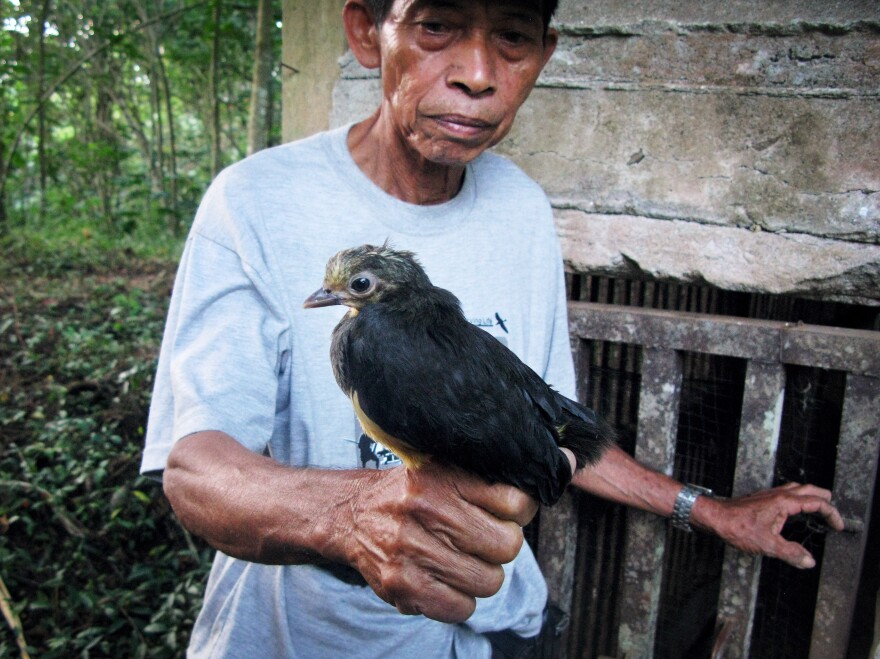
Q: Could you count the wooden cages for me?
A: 1